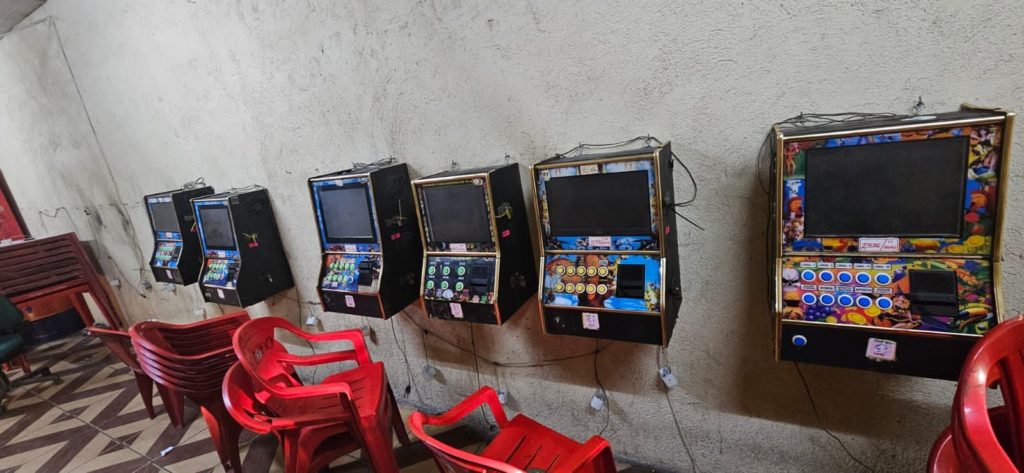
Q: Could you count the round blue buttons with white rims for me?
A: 11